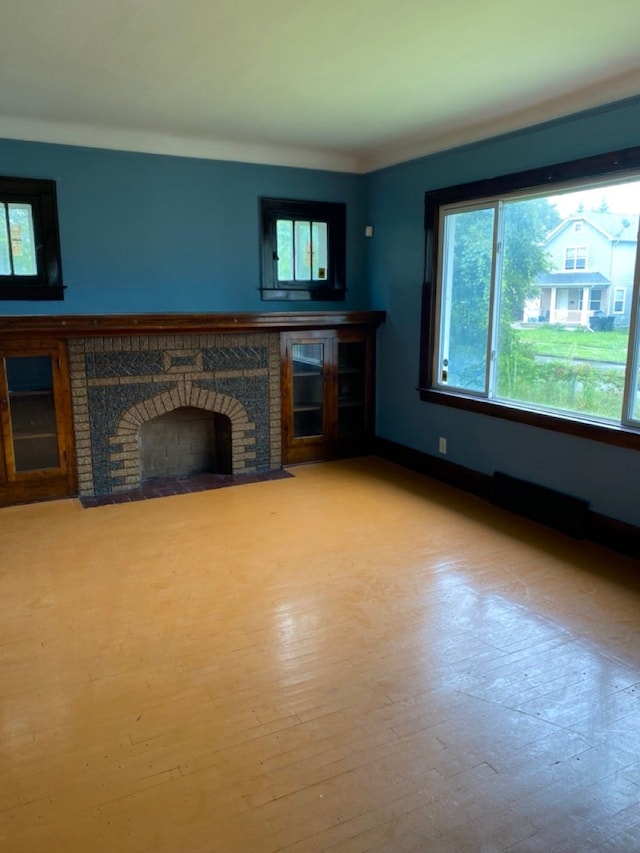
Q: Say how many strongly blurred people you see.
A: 0